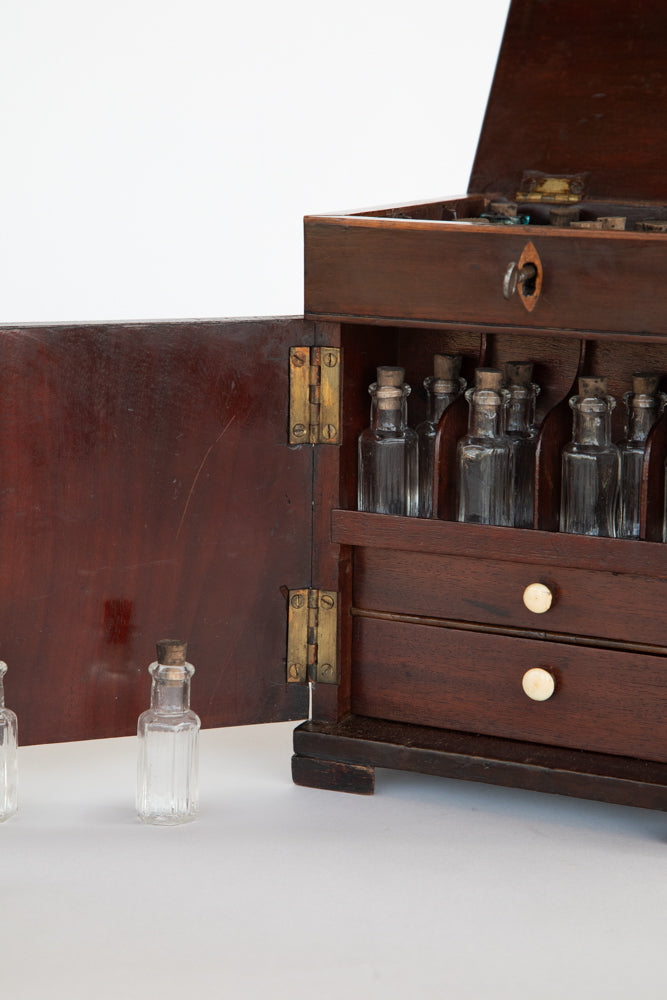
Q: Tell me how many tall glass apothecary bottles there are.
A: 8